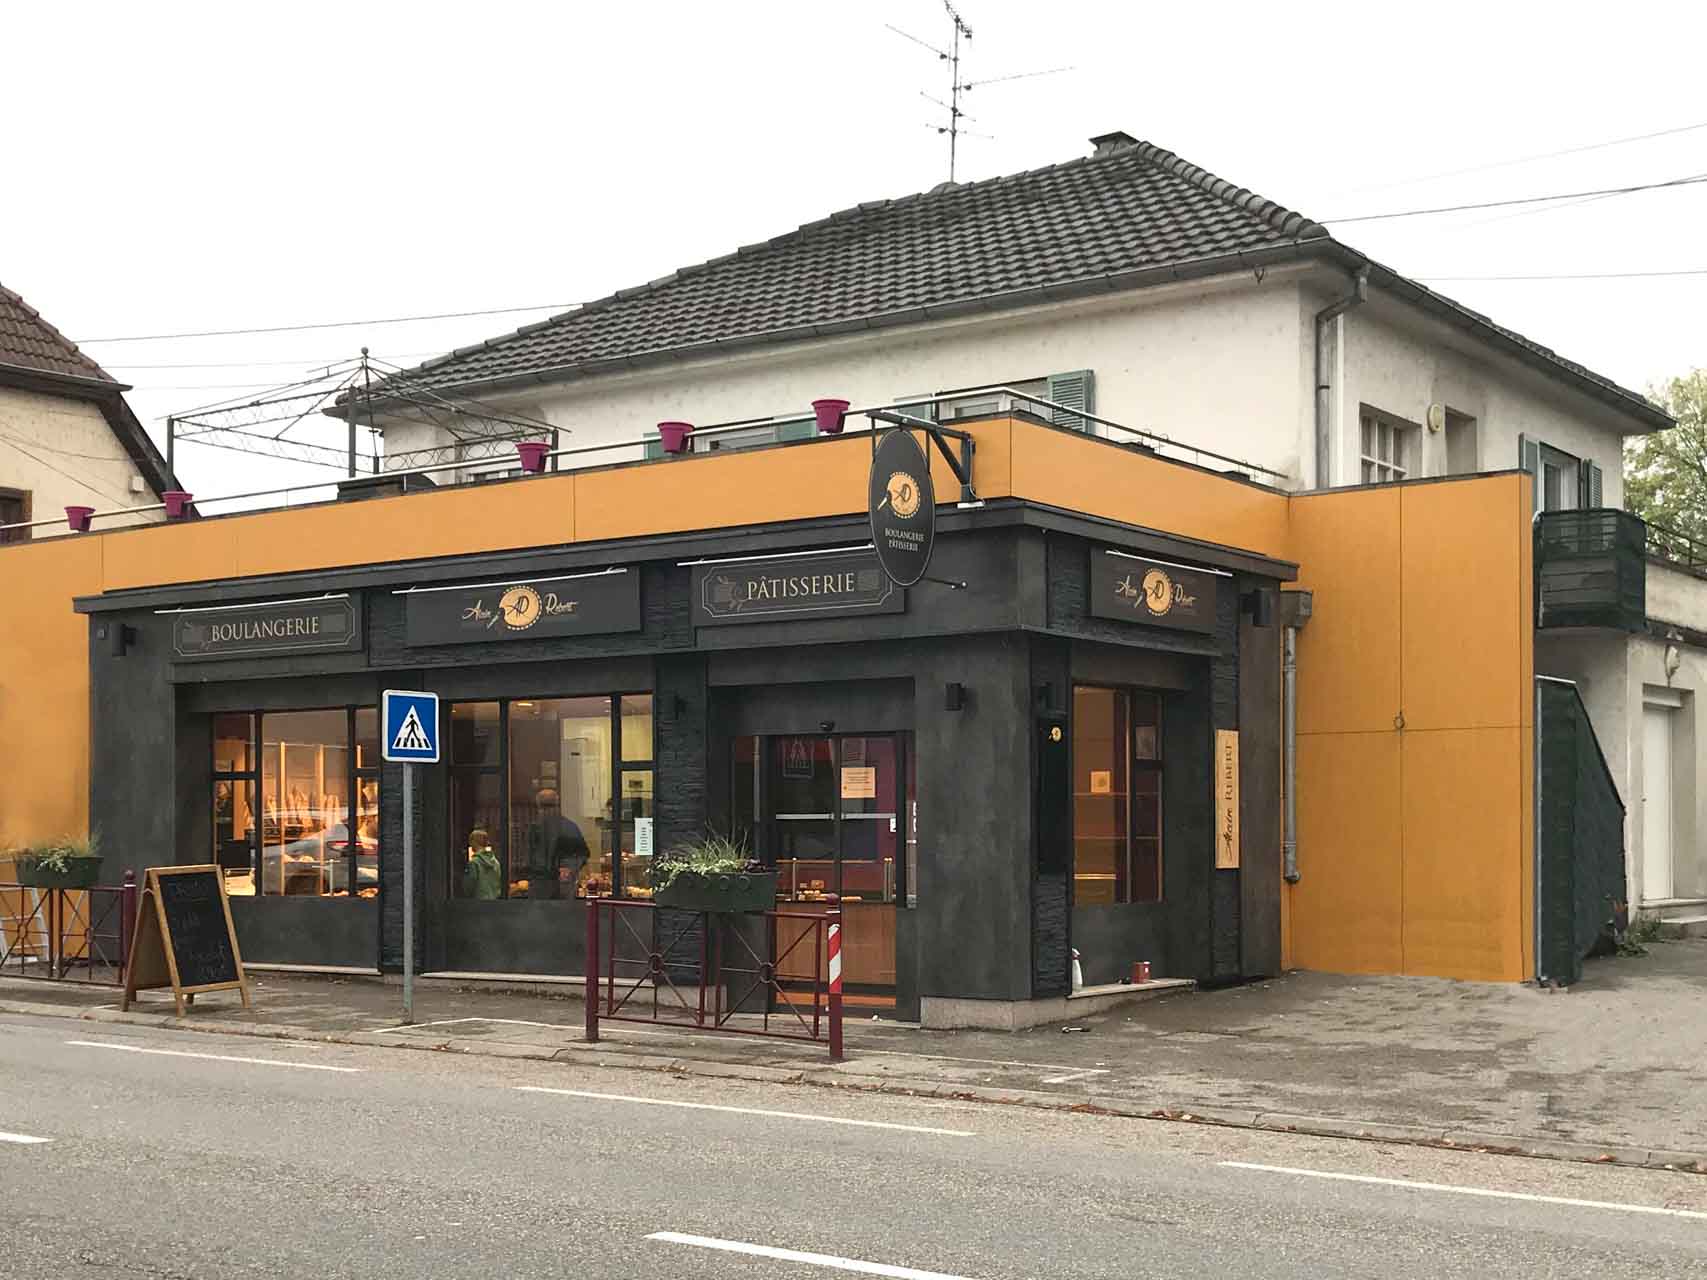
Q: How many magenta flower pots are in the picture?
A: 5